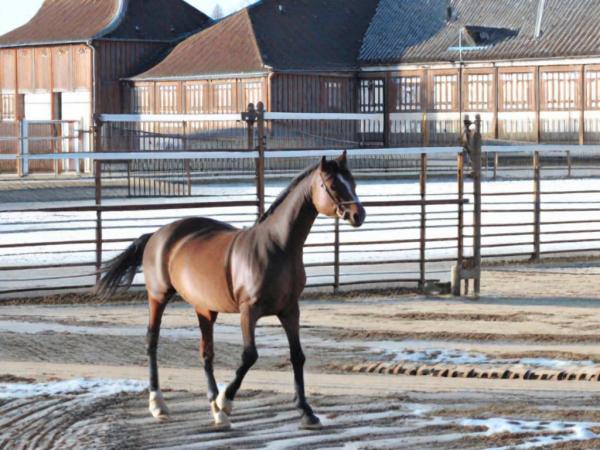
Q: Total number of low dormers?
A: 1